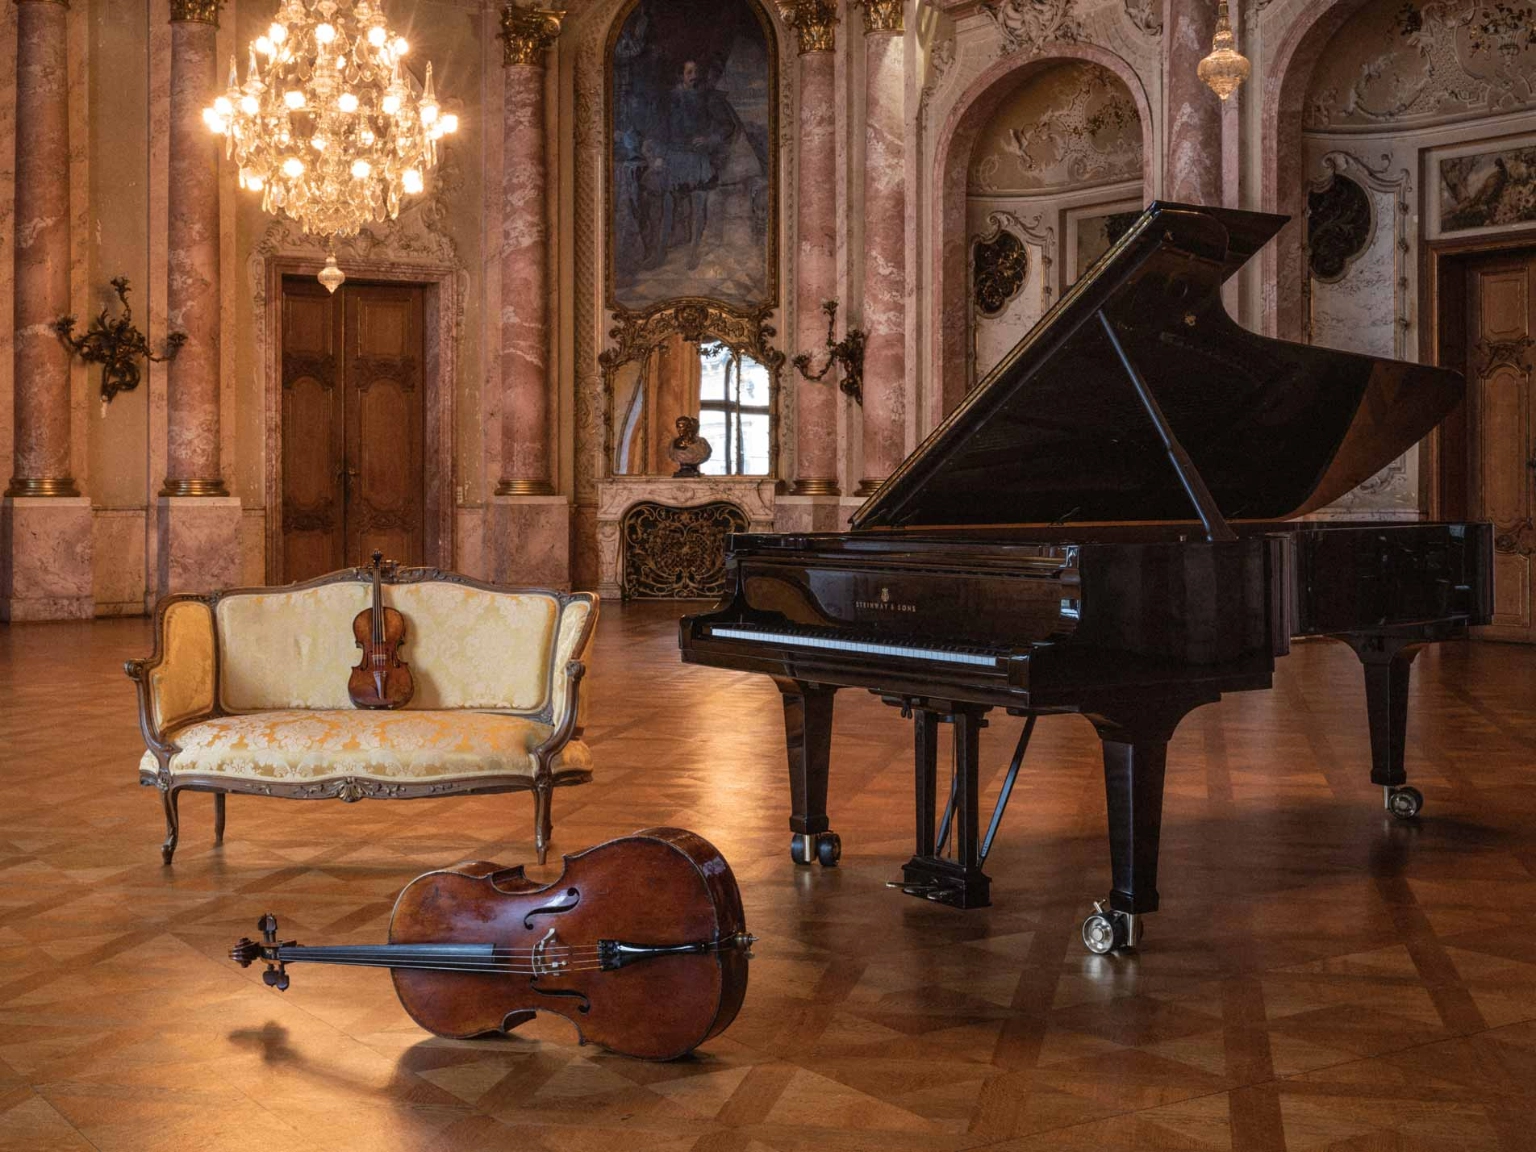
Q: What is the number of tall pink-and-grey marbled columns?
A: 6